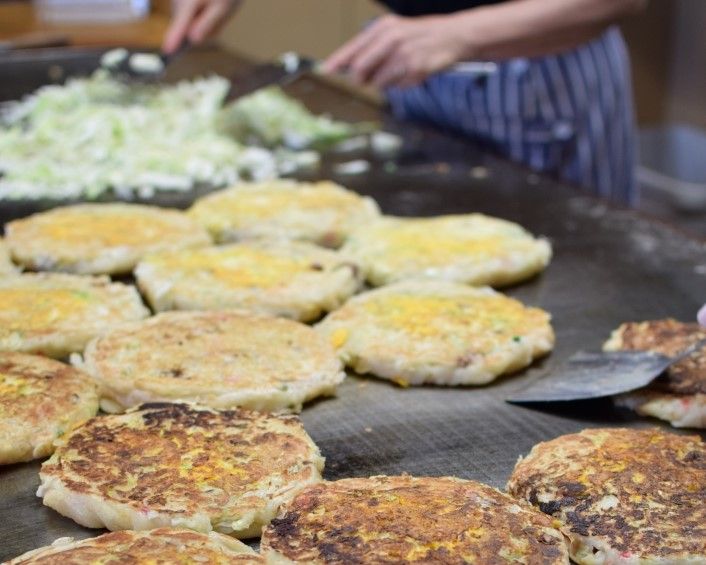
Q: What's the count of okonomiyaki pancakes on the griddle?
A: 14